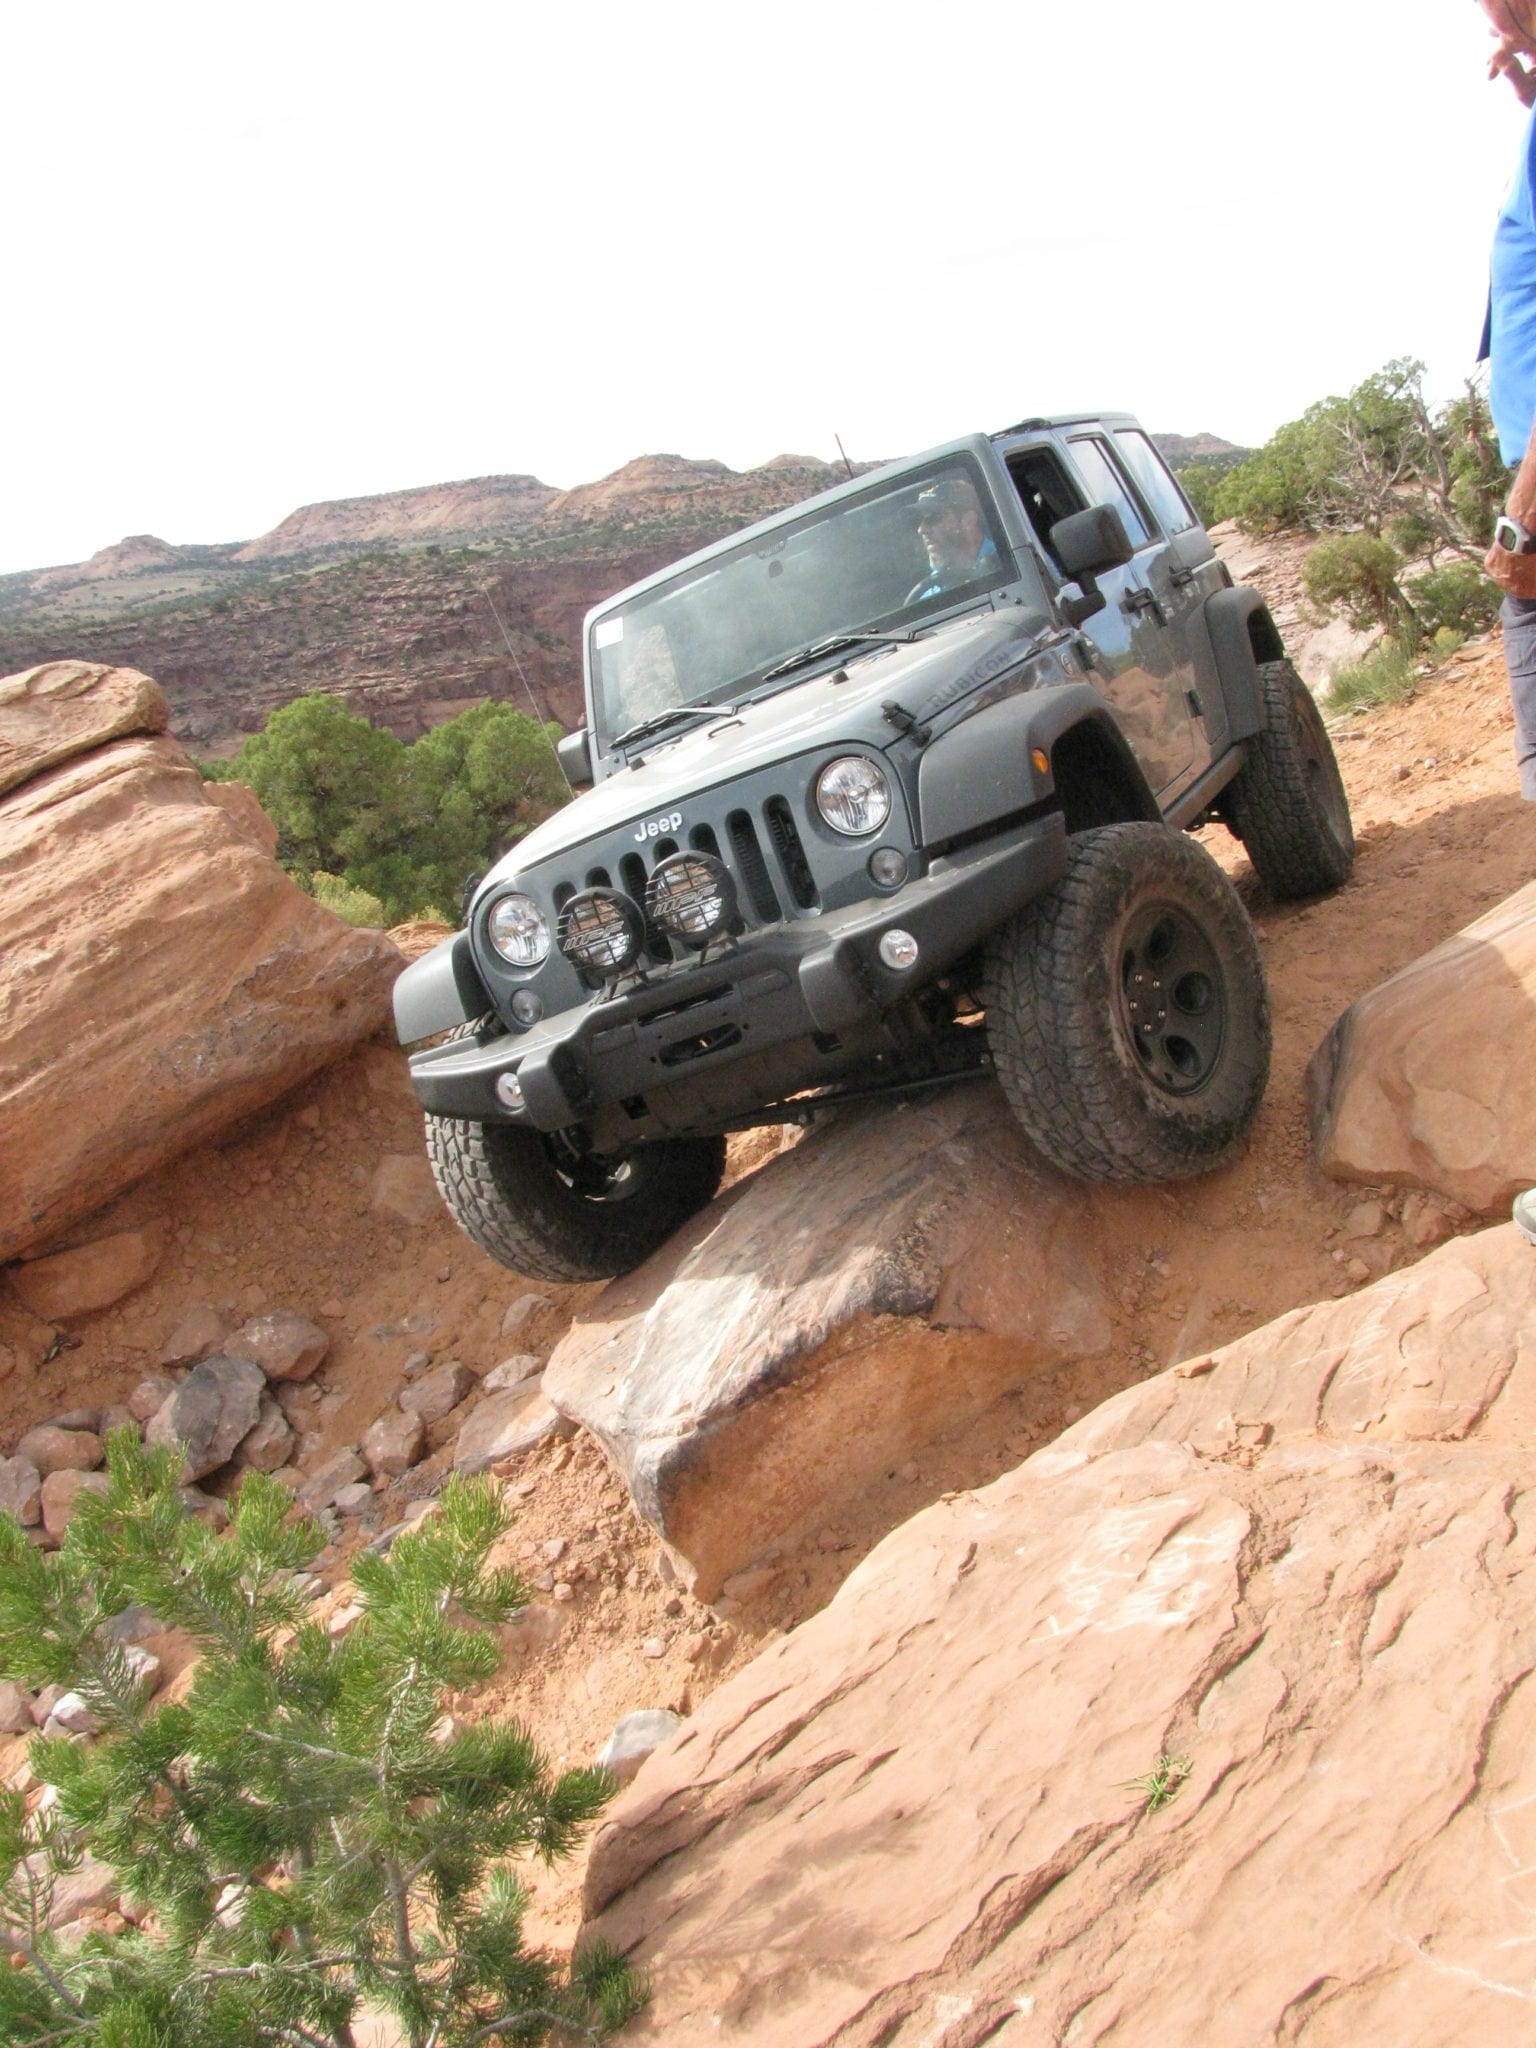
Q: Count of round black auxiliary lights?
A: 2